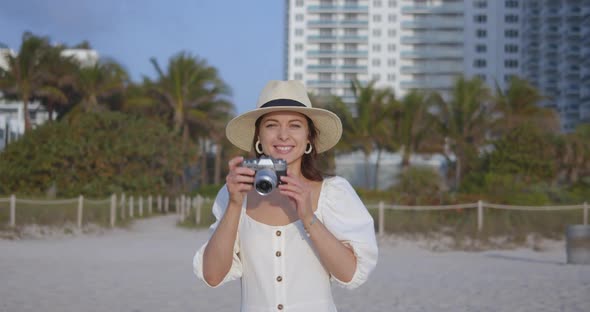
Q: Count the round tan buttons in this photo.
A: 4